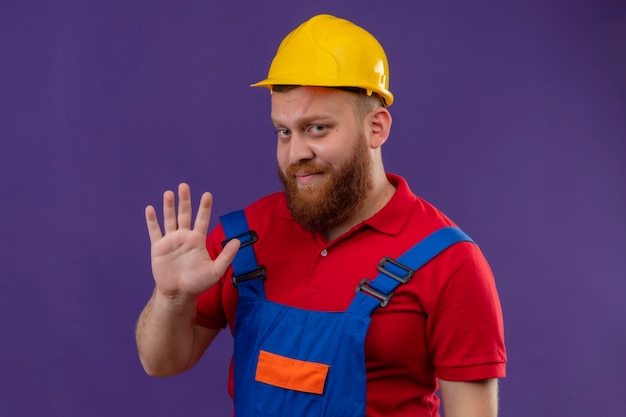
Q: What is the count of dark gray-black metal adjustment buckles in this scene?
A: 4